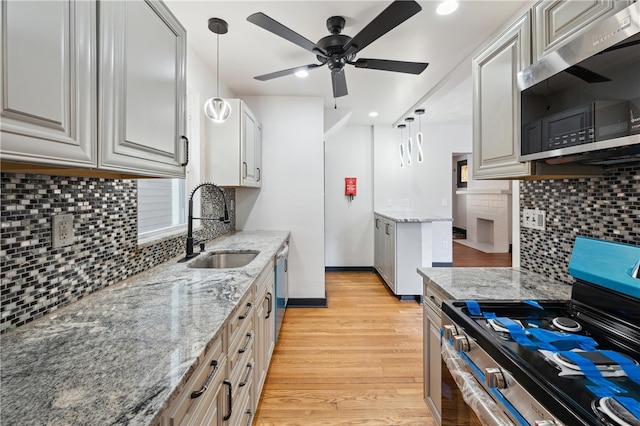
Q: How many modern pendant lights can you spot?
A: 4